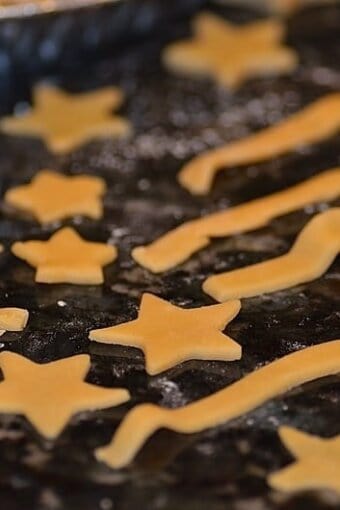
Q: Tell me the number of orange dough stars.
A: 7